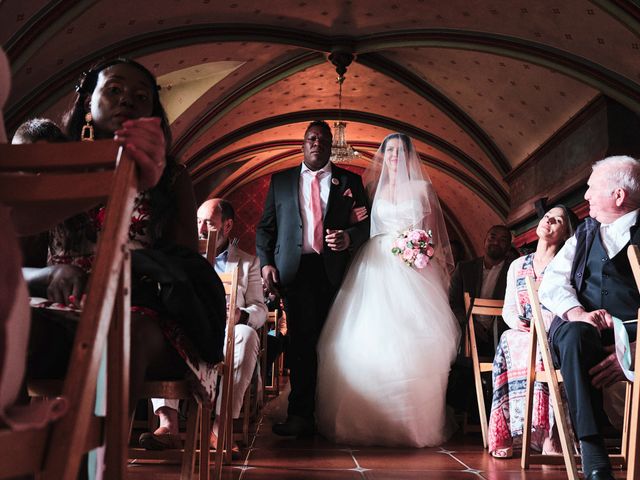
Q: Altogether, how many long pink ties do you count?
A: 1